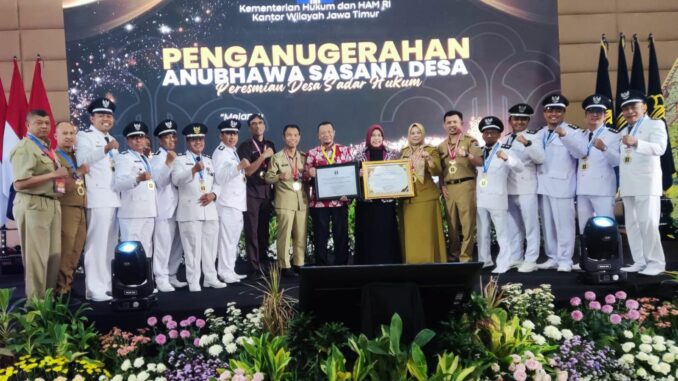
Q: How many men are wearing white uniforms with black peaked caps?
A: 10